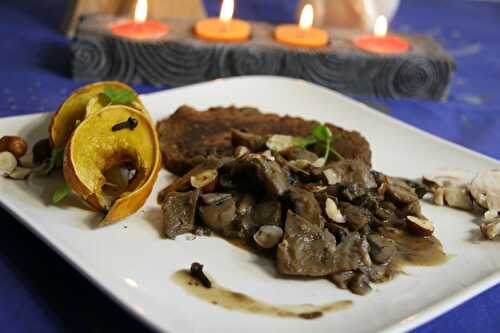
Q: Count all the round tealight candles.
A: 4